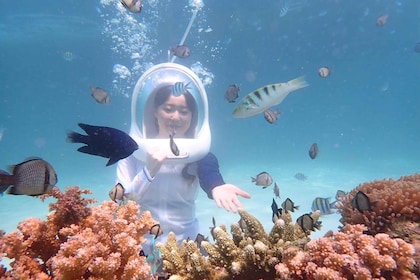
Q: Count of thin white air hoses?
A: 1